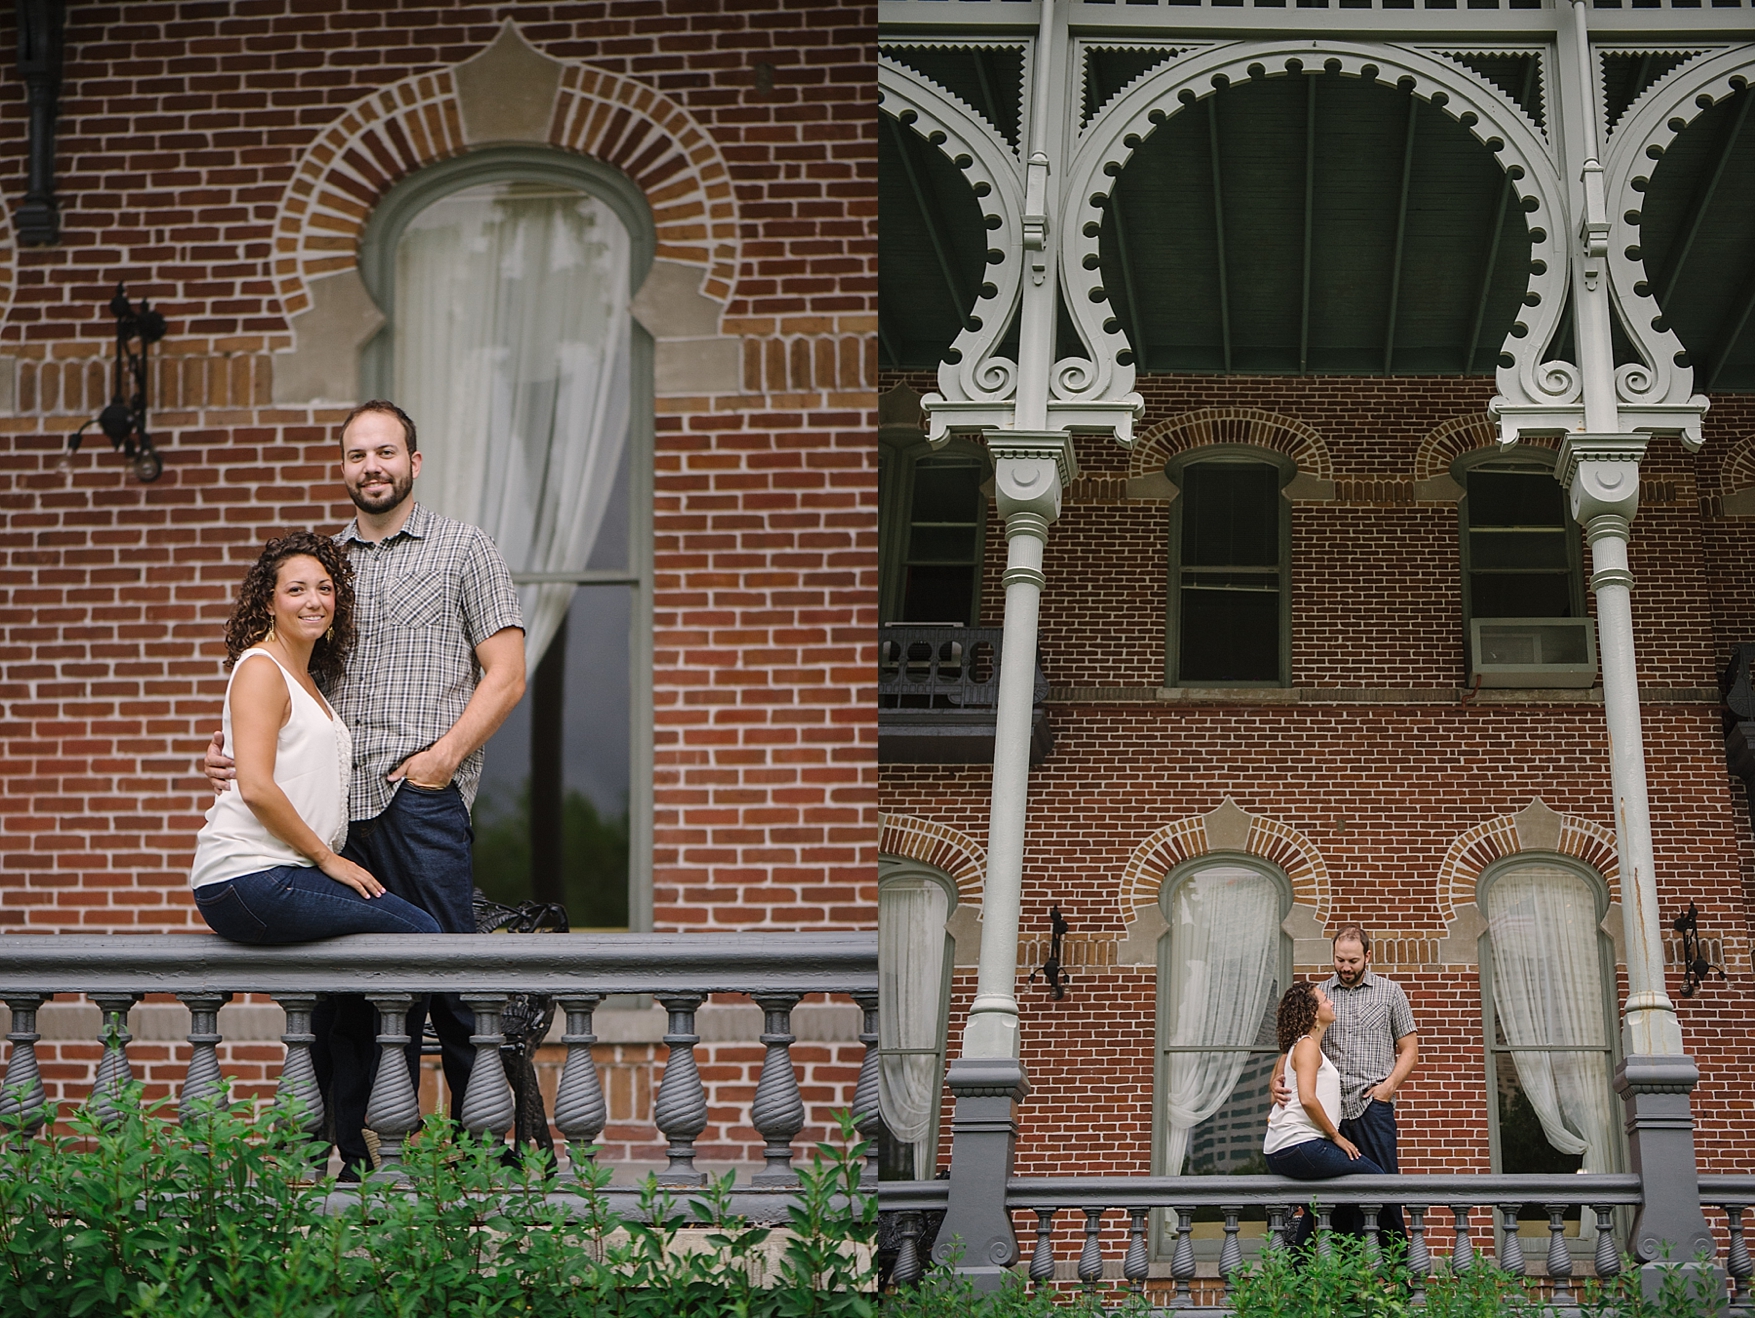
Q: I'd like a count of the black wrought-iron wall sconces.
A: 3